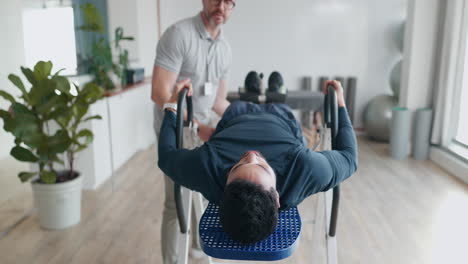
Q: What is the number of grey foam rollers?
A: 2